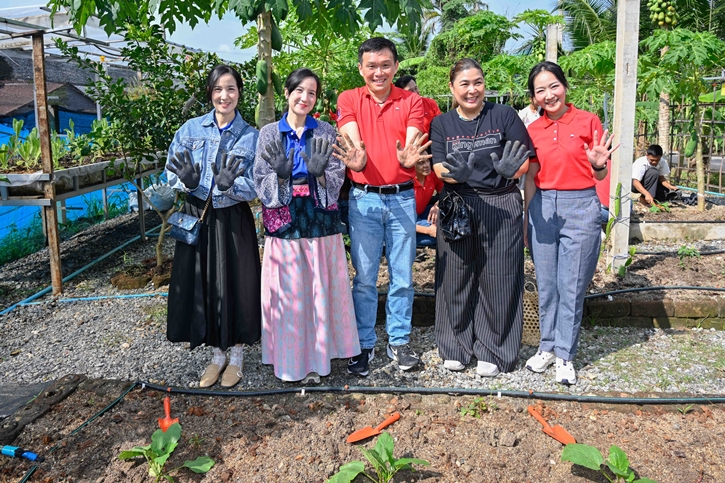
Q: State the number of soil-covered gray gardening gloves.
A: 6